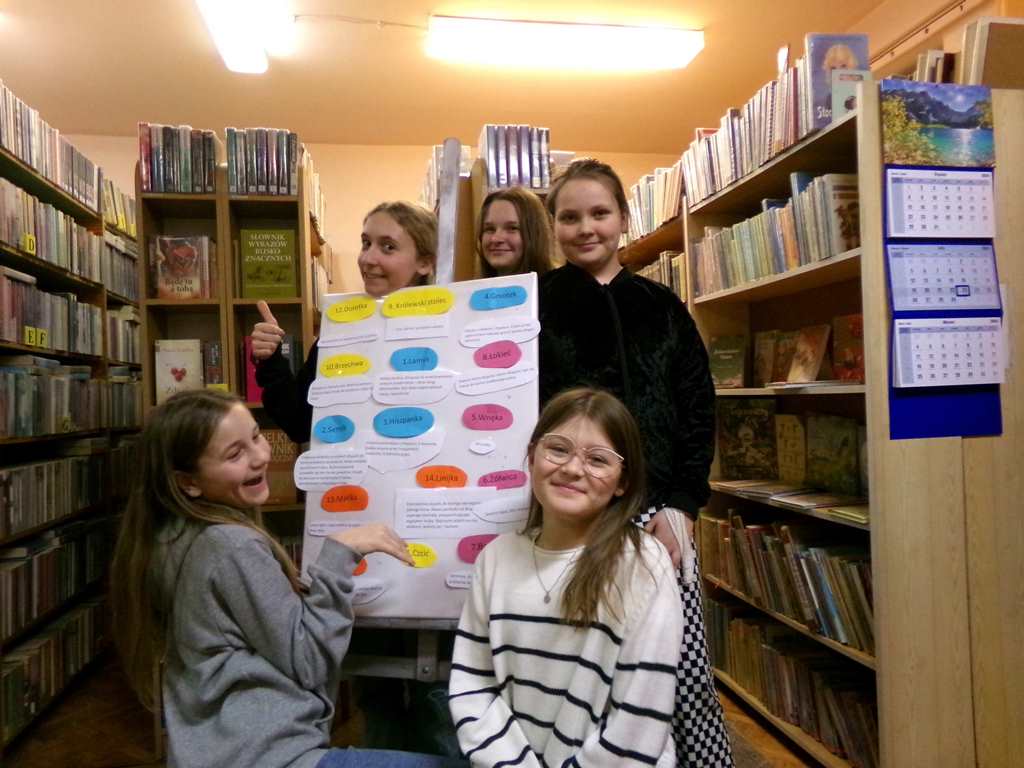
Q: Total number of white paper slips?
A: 14